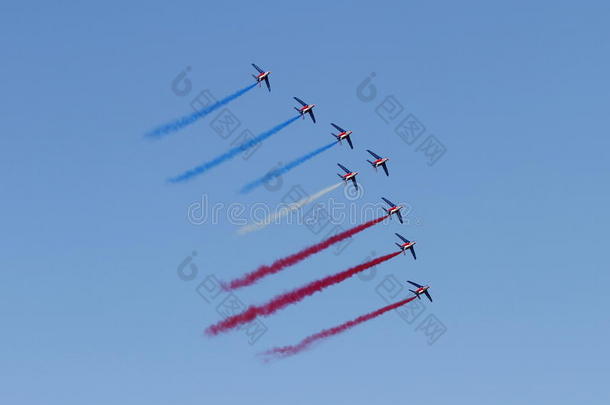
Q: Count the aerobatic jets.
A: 8